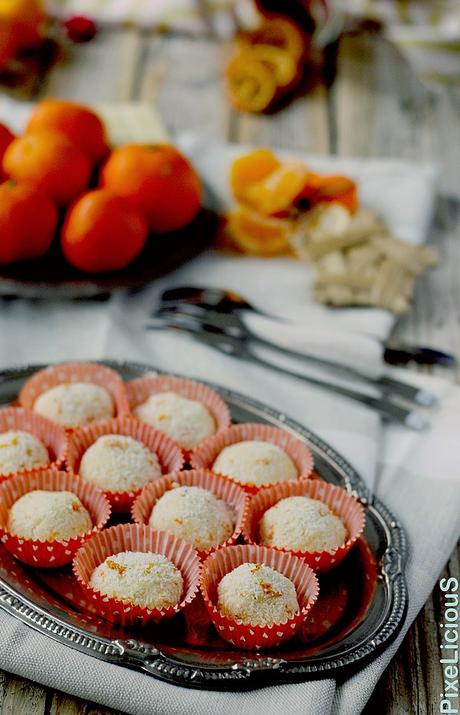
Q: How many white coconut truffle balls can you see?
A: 10